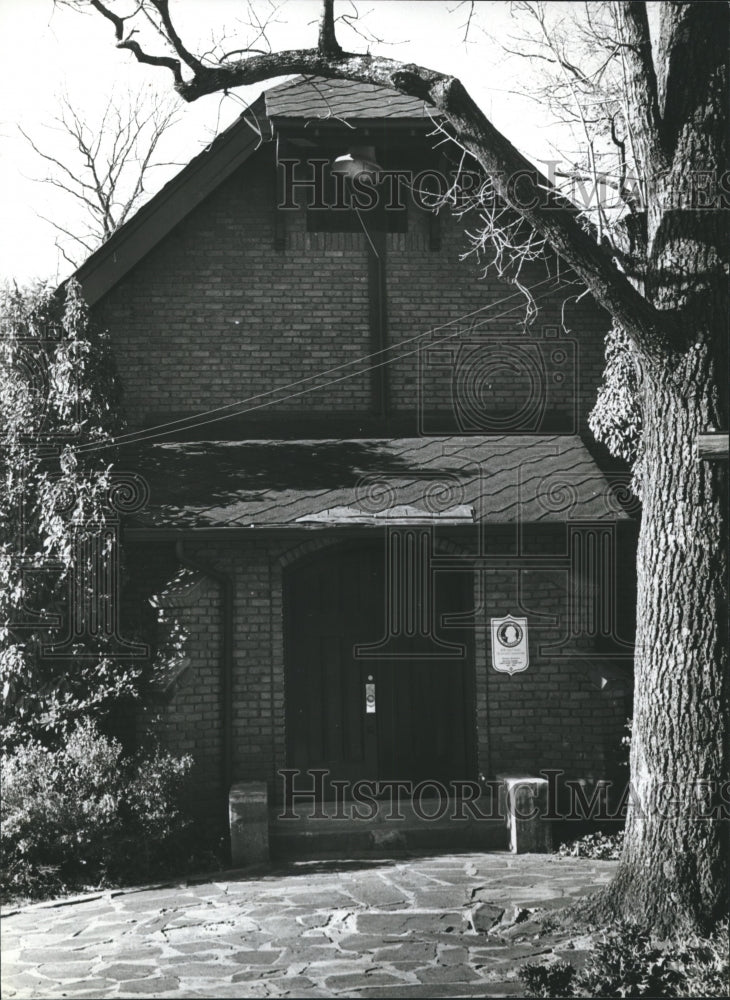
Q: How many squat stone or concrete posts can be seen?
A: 2